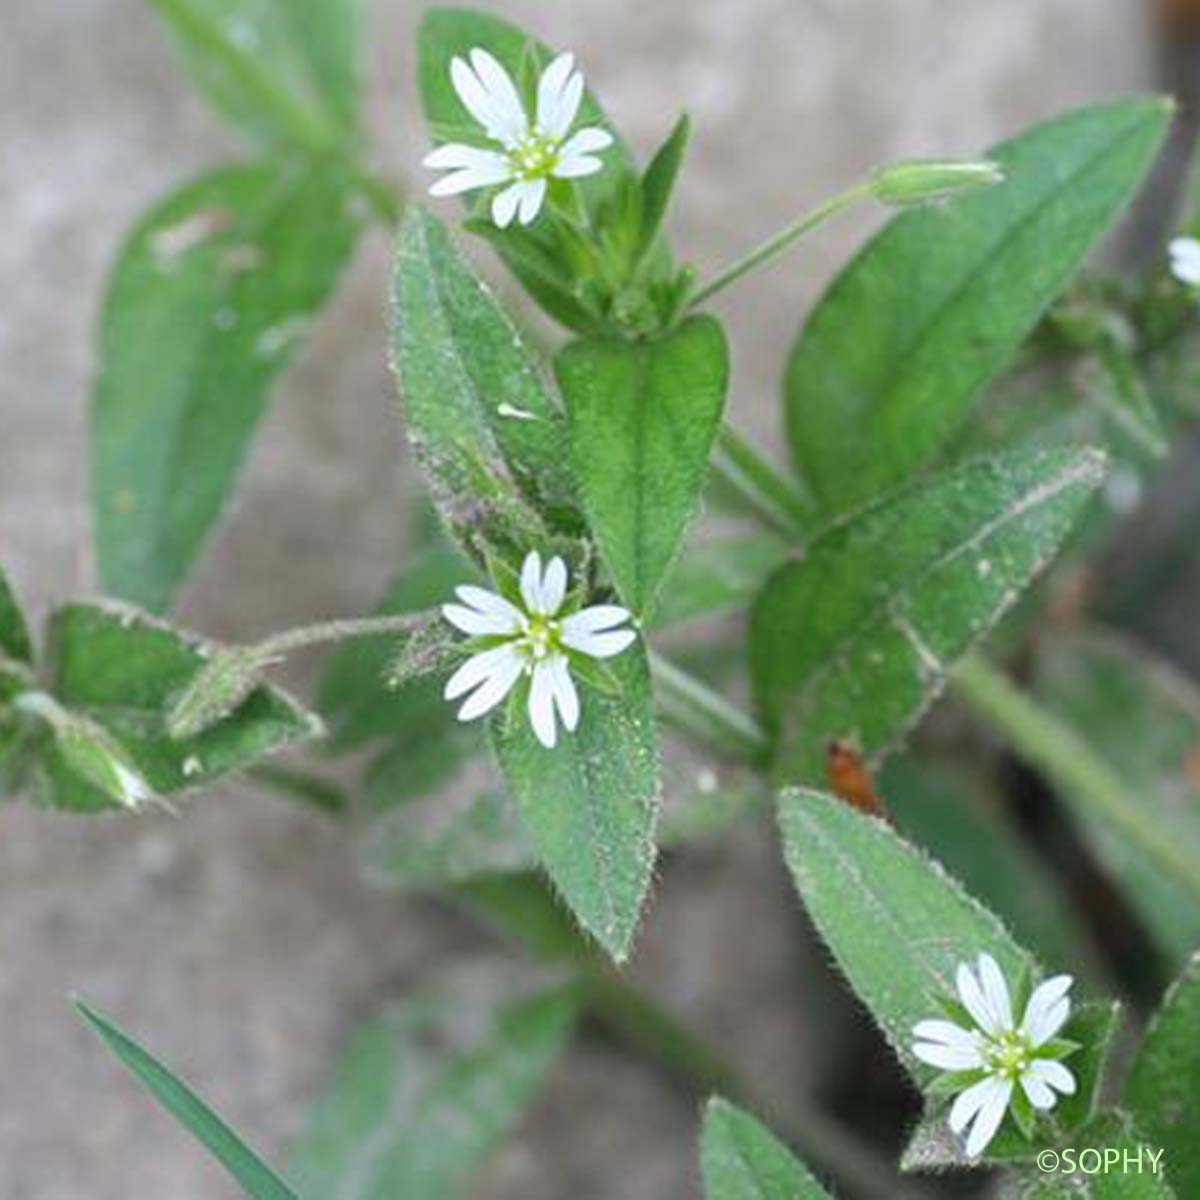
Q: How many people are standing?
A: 0